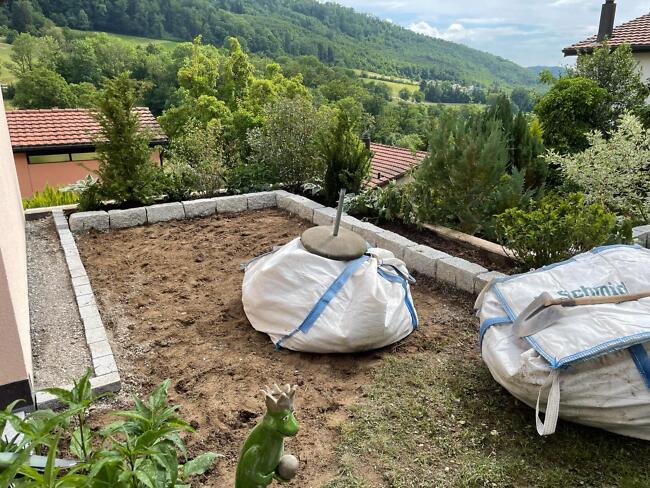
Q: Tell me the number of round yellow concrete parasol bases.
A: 0